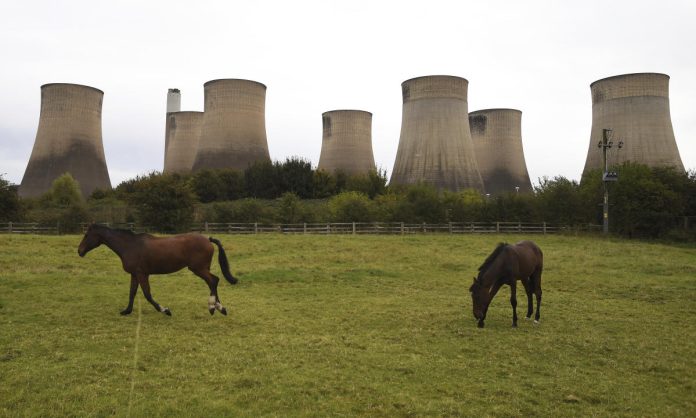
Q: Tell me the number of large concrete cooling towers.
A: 7